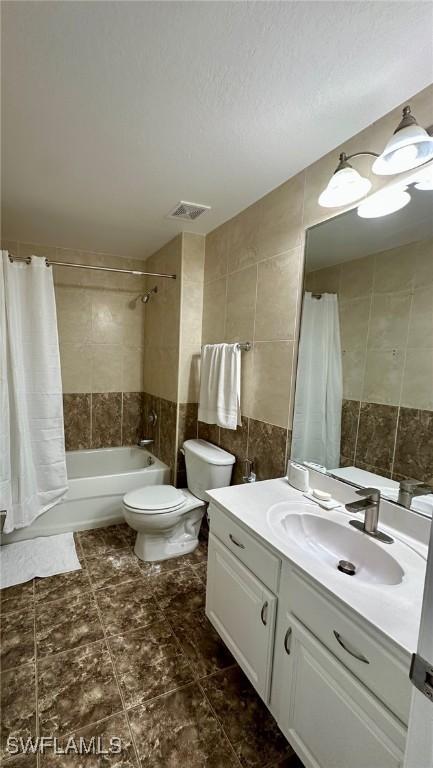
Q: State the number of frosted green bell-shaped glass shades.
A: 0